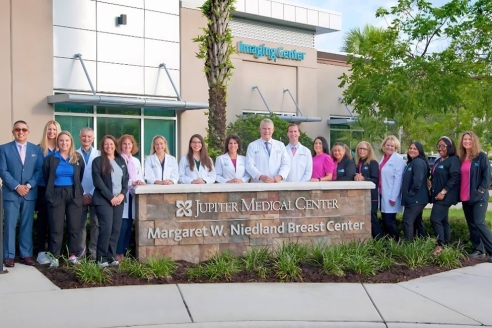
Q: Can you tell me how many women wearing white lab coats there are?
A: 5